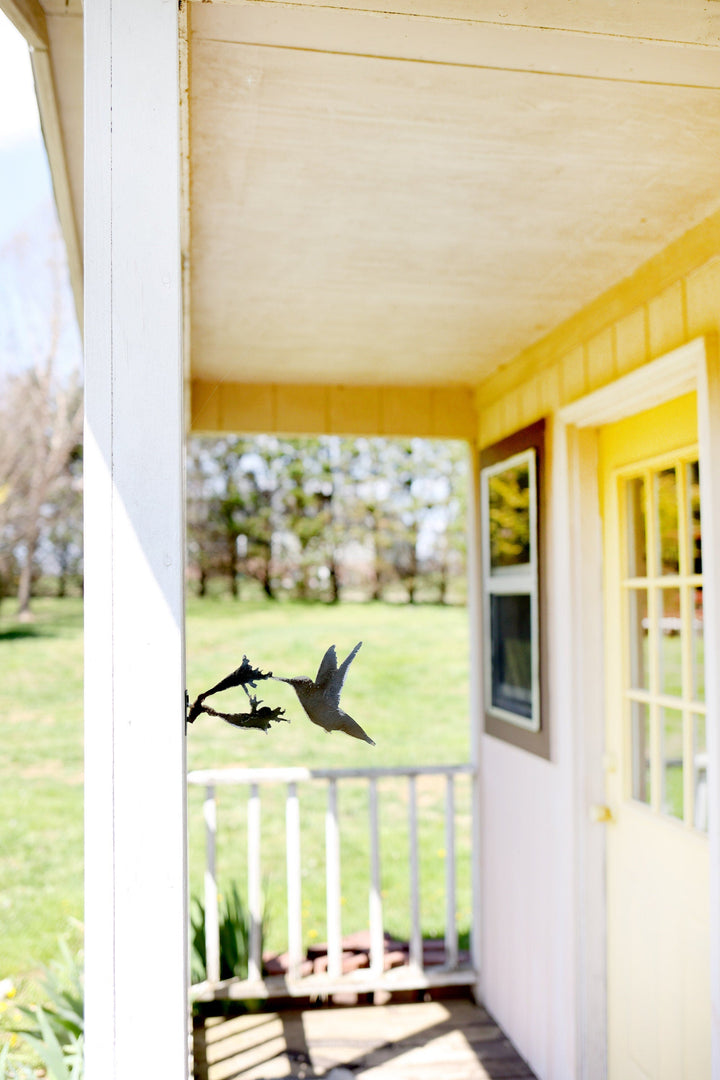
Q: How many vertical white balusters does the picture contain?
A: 7